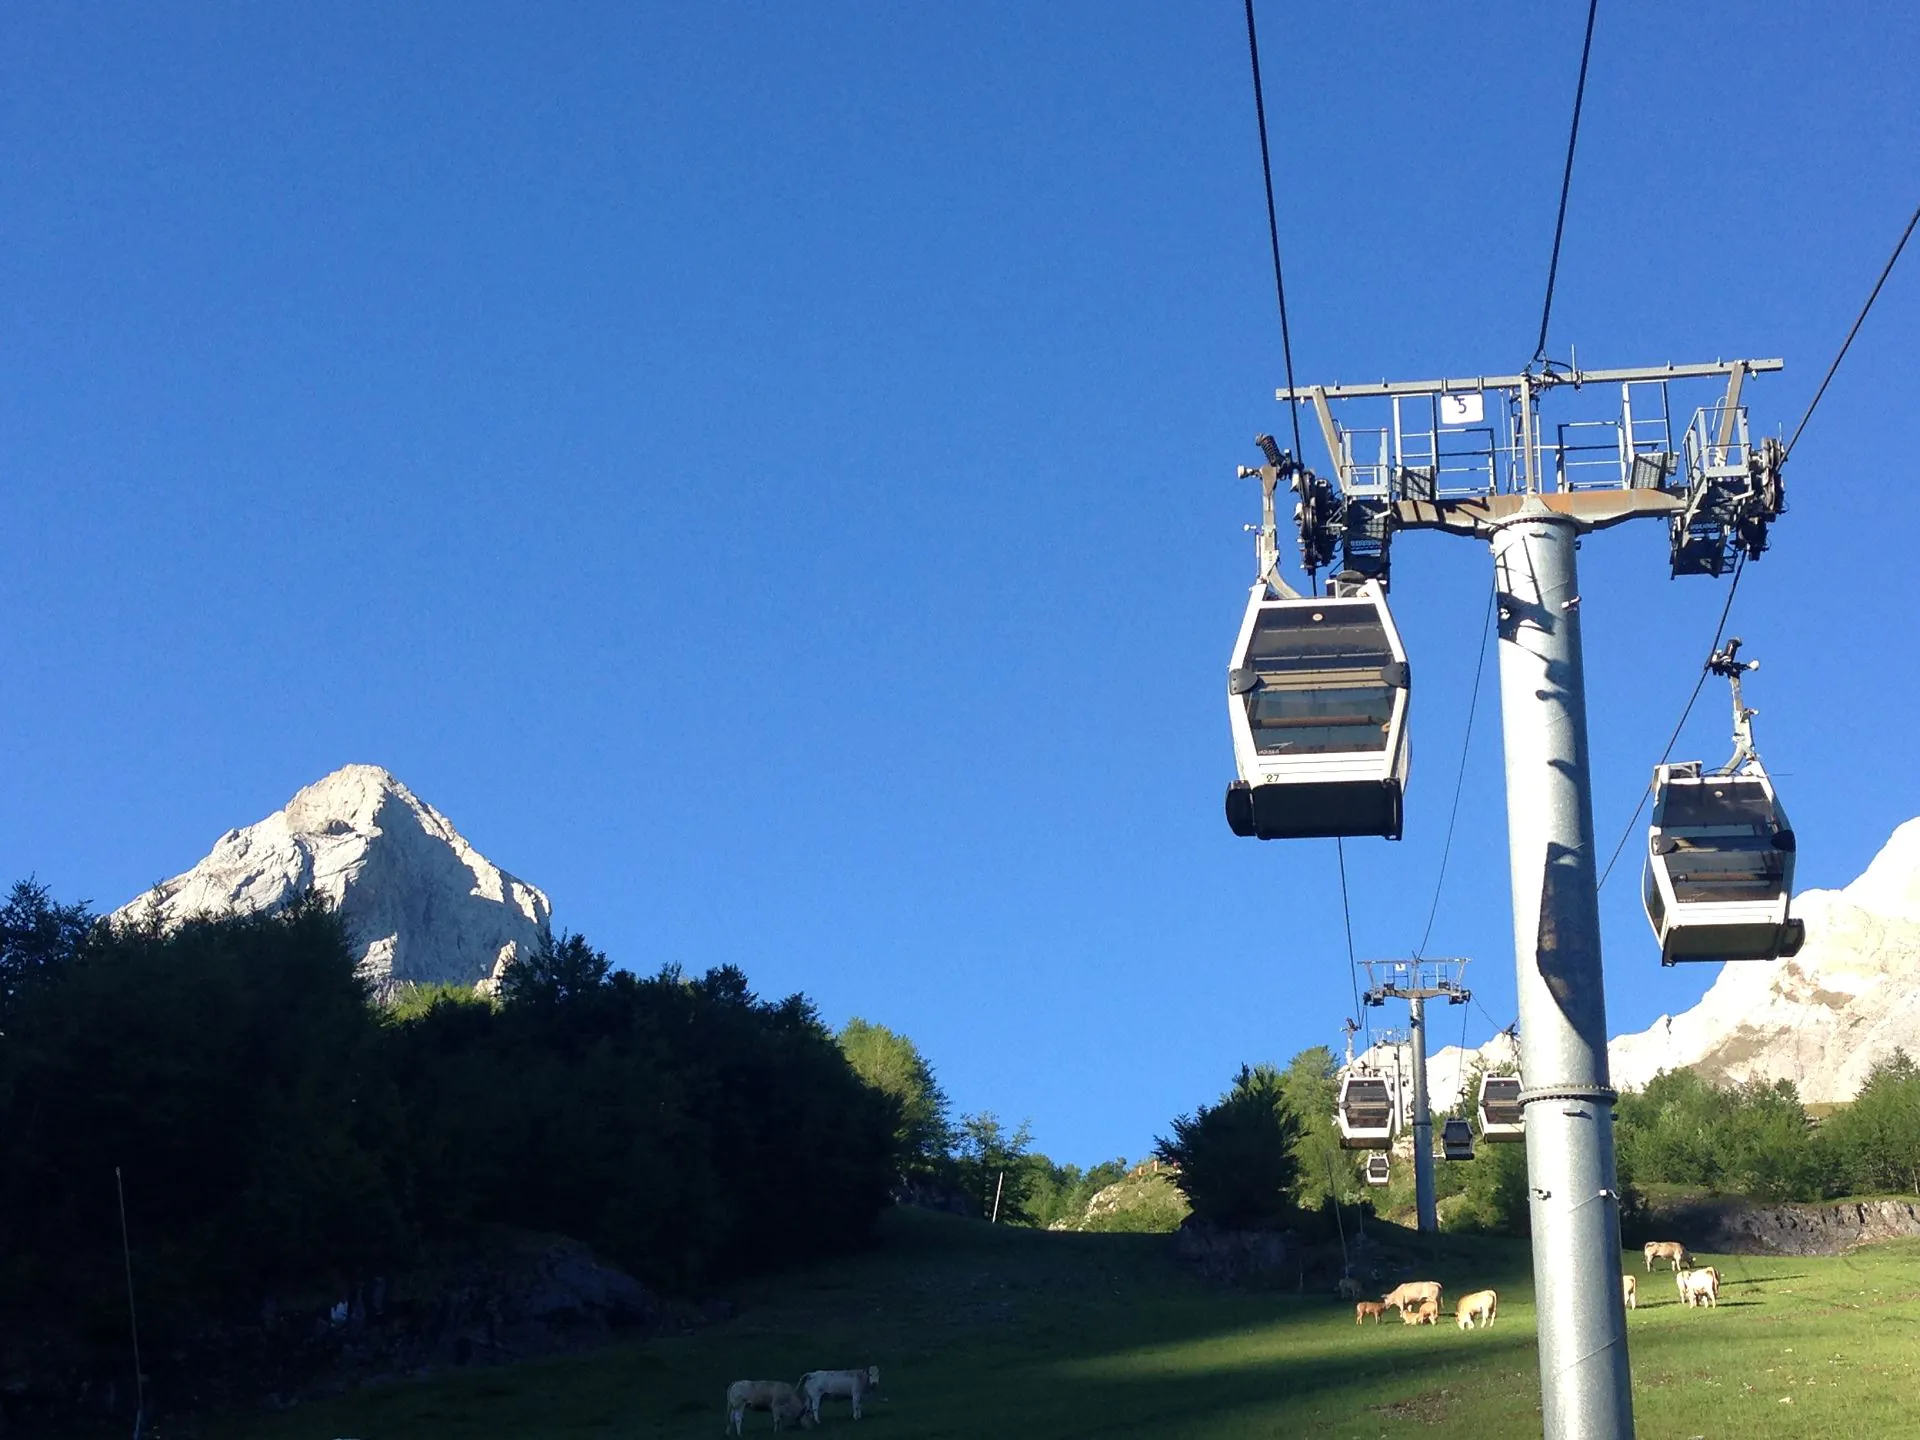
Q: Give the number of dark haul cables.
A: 3